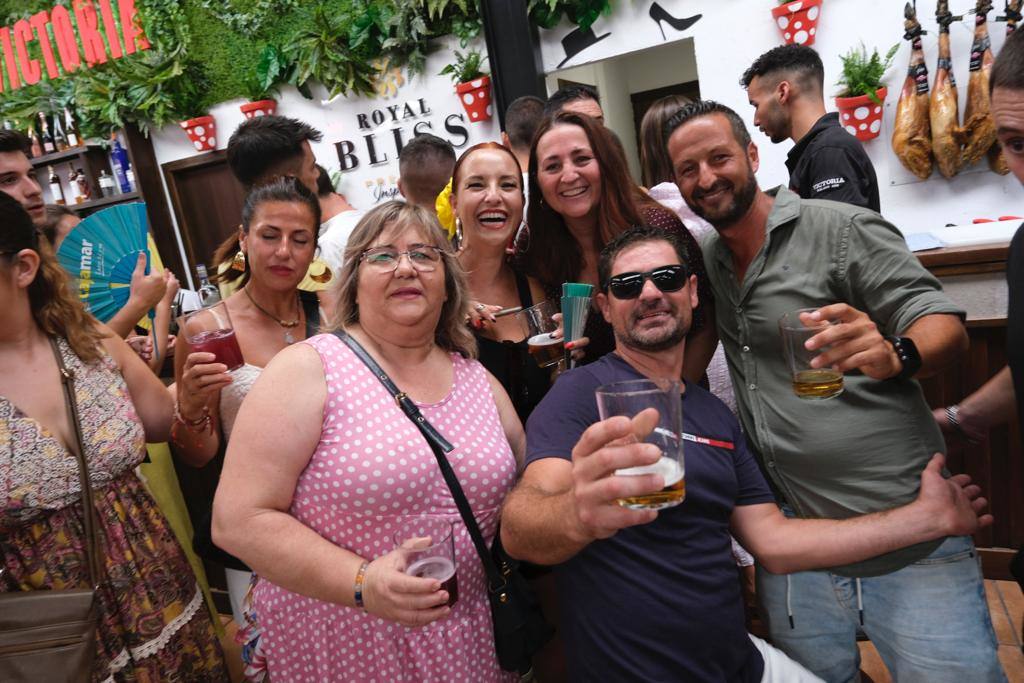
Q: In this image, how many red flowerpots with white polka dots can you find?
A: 5